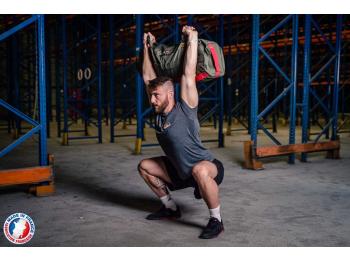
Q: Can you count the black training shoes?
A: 2